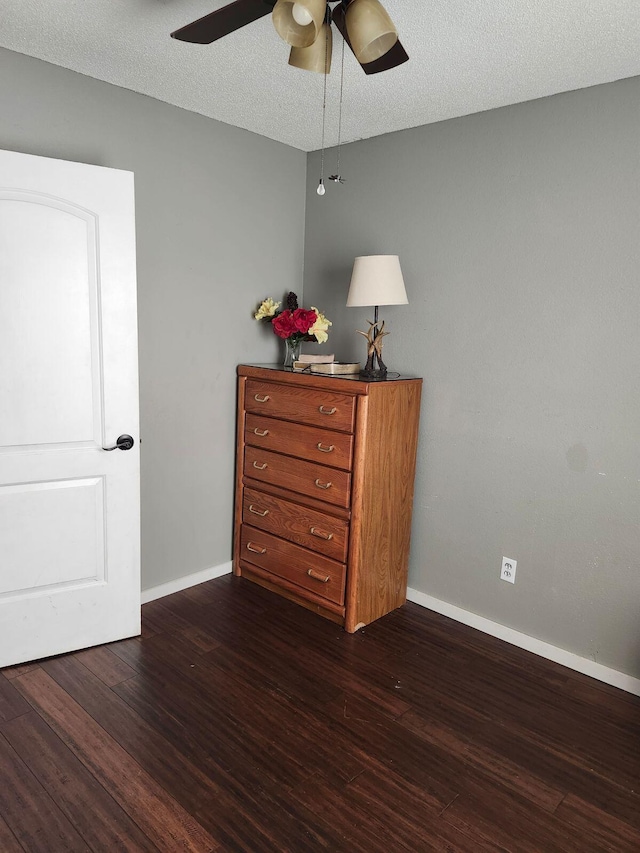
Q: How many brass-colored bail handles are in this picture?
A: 10